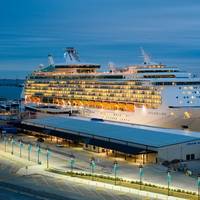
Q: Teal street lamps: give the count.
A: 12